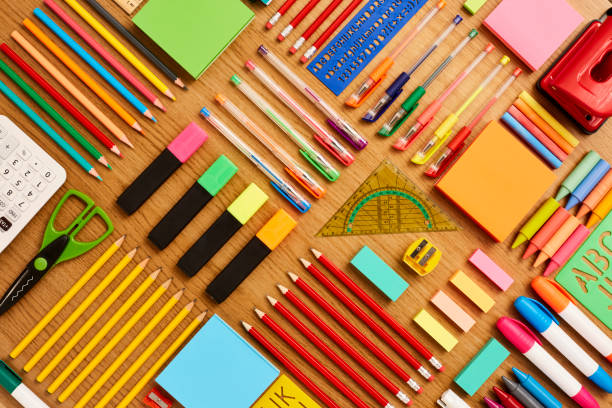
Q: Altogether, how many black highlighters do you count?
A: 4